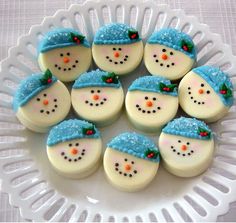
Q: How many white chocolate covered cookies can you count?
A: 10